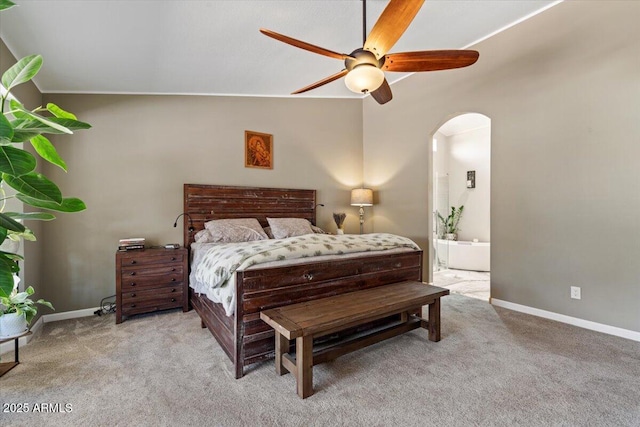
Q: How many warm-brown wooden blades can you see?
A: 5